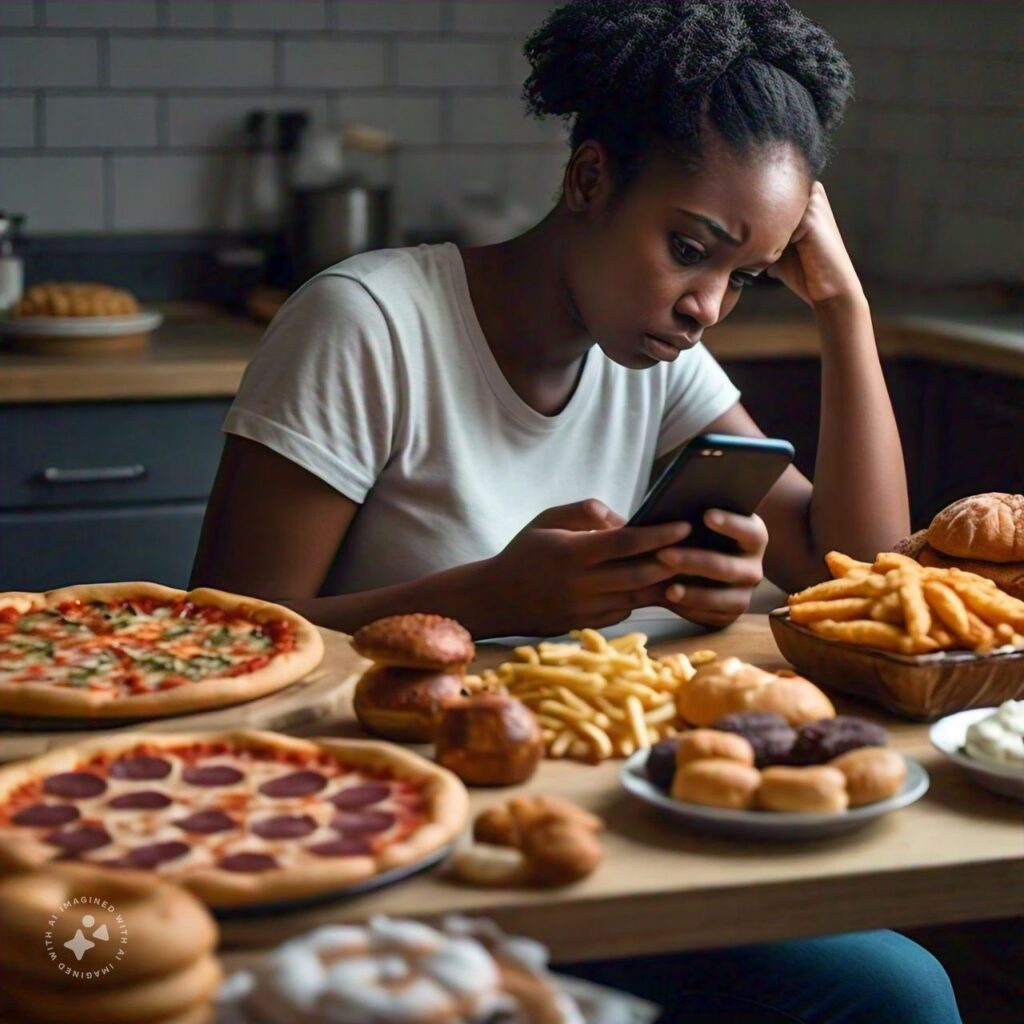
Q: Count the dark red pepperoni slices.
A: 14